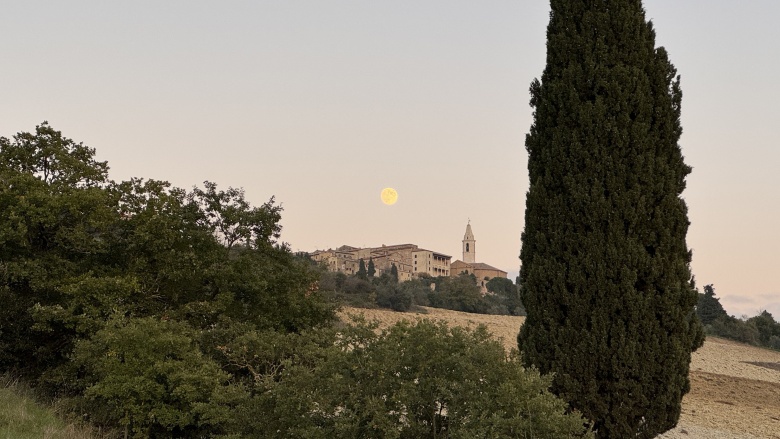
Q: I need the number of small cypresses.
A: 3